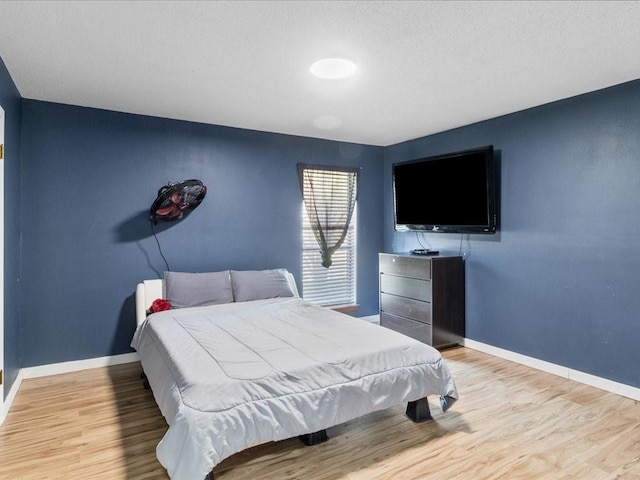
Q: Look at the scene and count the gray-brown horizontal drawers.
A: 4